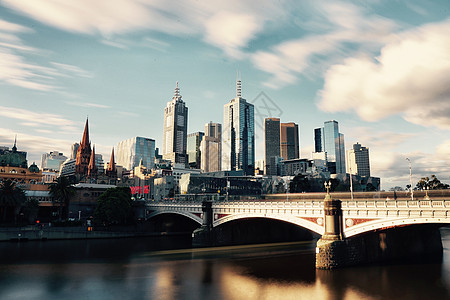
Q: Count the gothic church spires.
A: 3